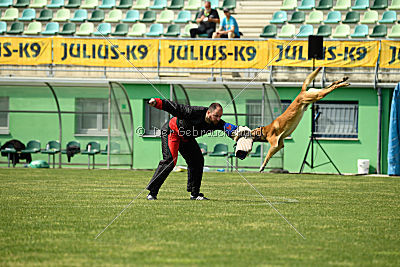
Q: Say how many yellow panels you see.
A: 5